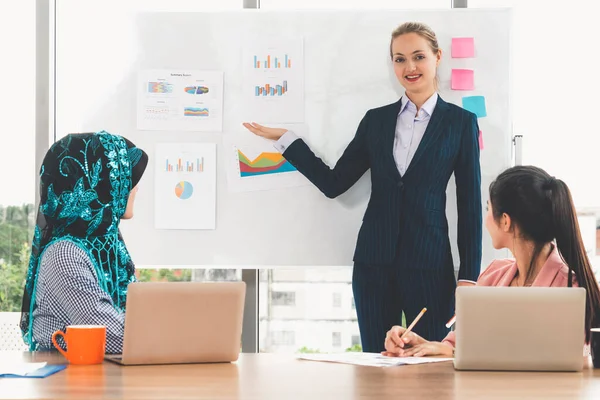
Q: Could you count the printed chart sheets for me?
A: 4